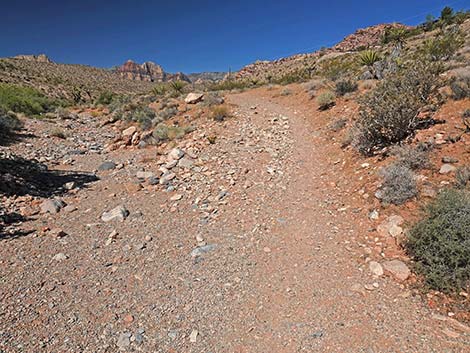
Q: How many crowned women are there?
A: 0